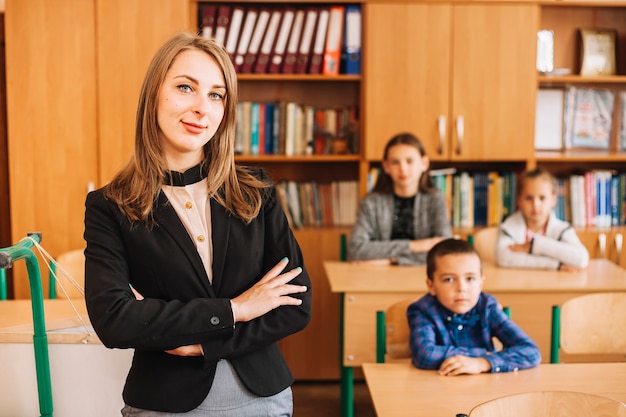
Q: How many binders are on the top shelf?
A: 12